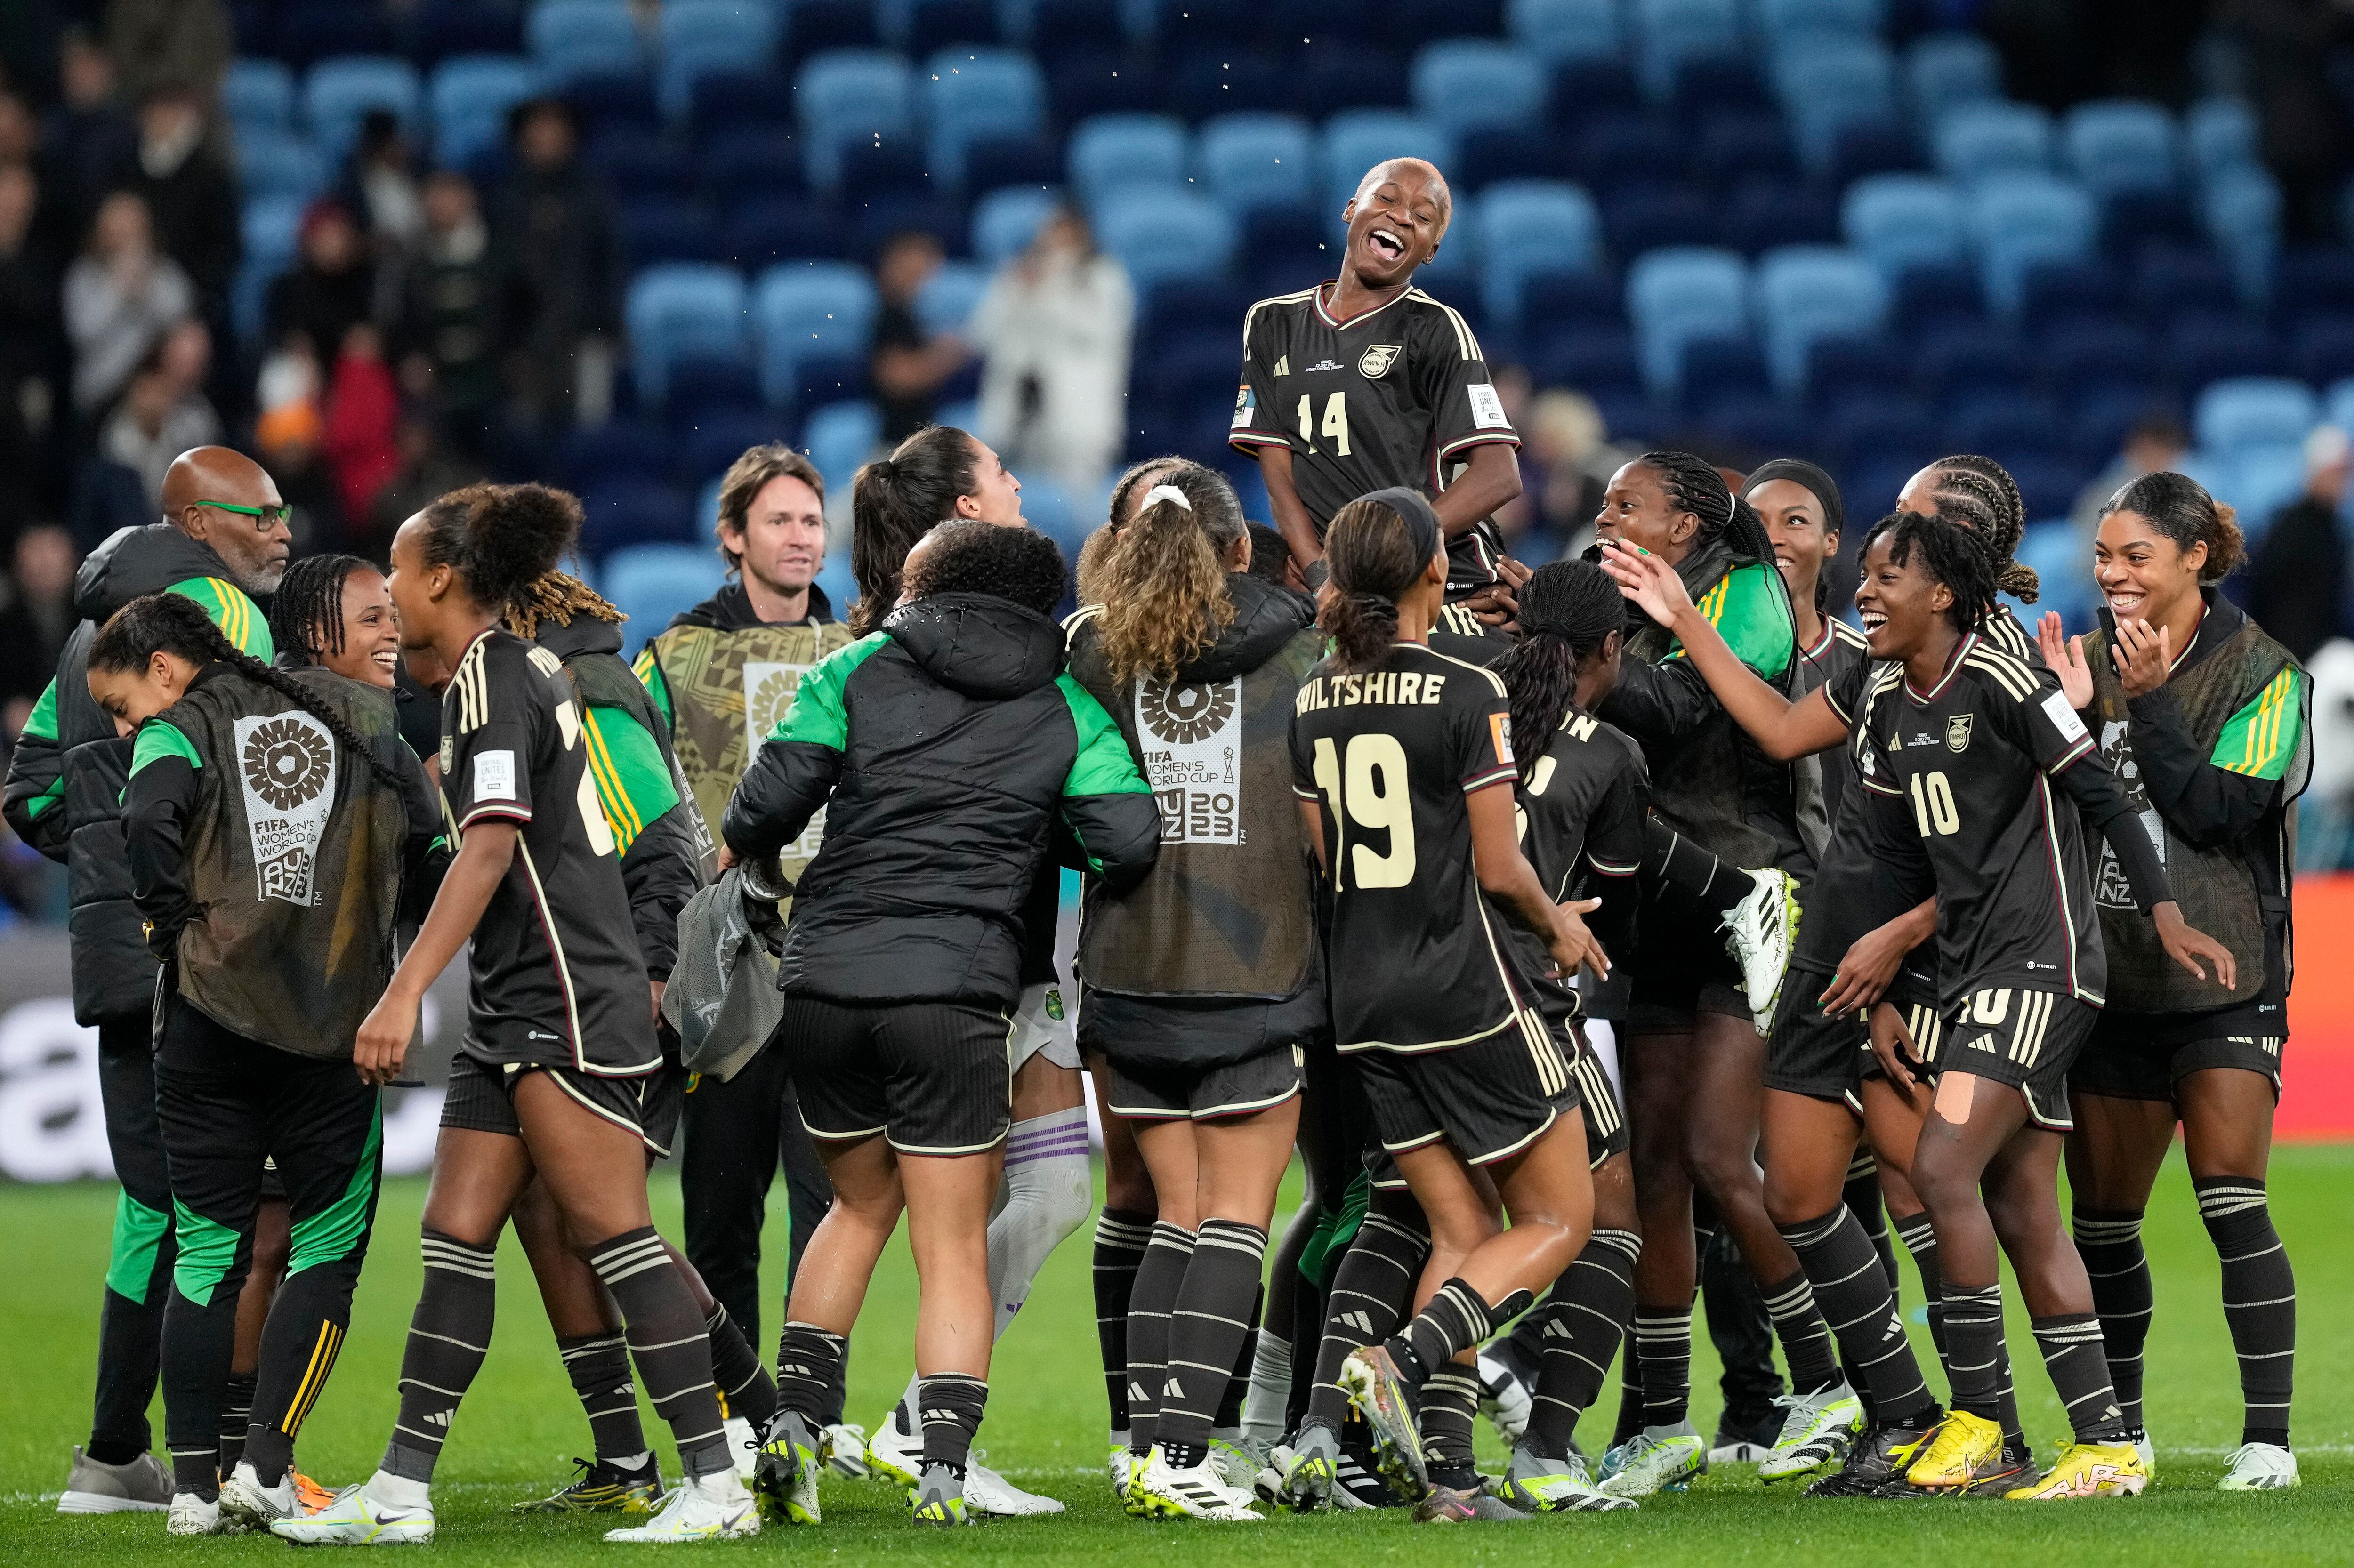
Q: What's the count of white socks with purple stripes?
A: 1